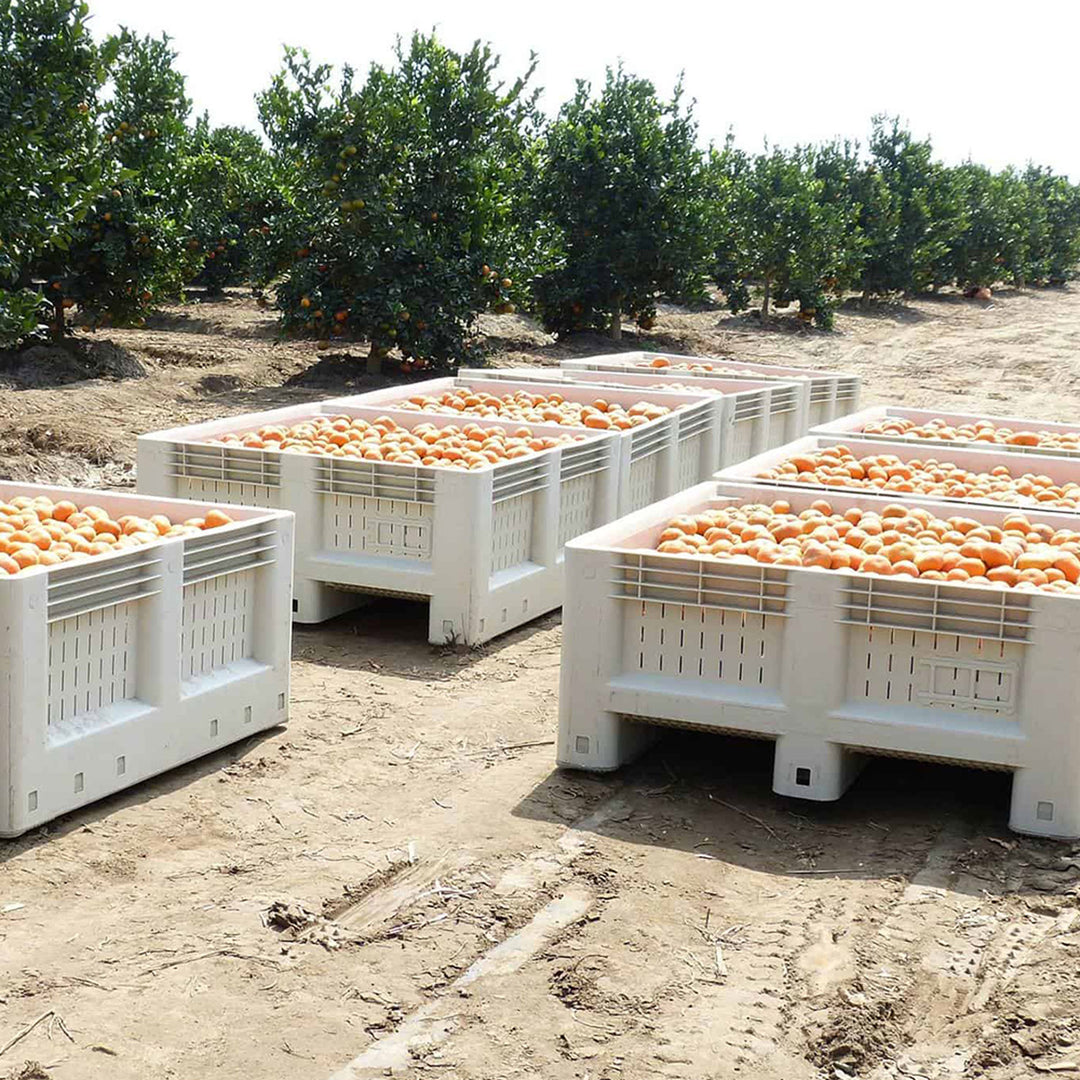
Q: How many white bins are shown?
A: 8